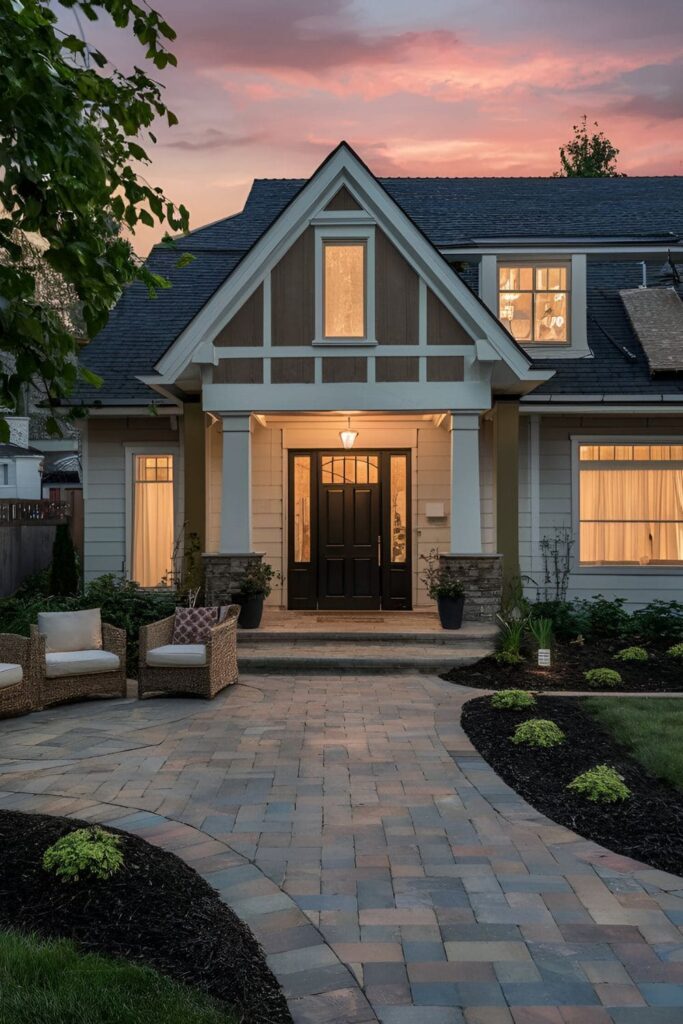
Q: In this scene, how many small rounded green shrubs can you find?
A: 7